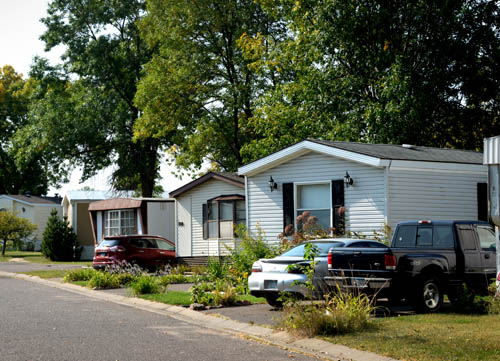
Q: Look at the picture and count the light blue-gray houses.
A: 1